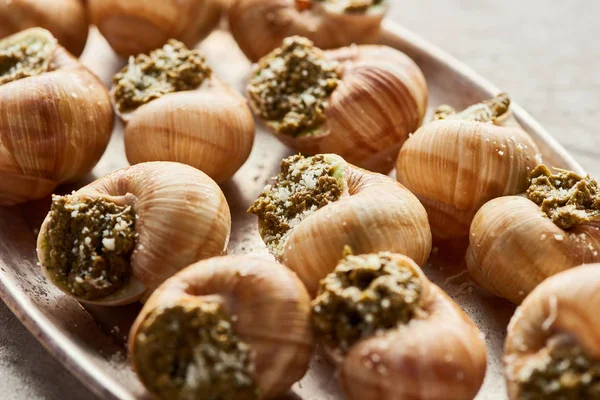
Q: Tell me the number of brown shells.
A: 13